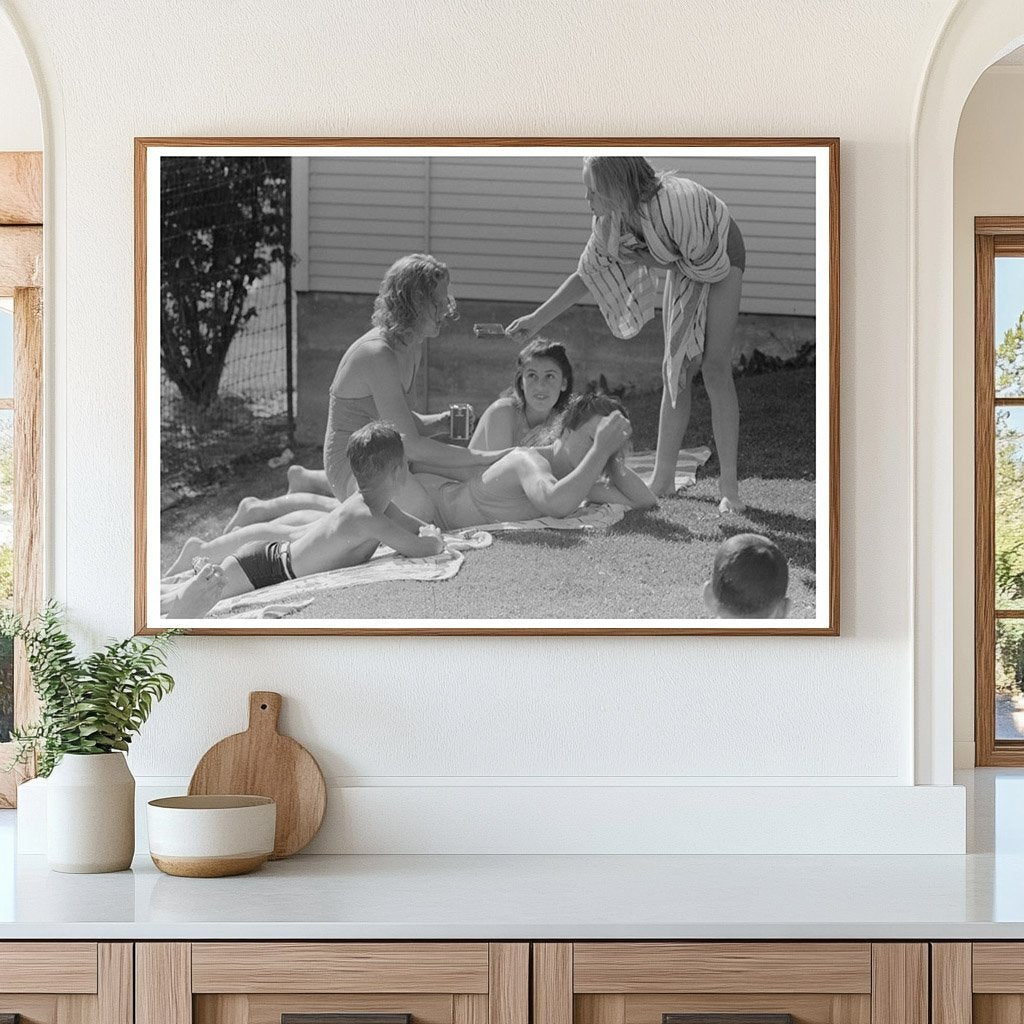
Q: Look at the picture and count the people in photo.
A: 6